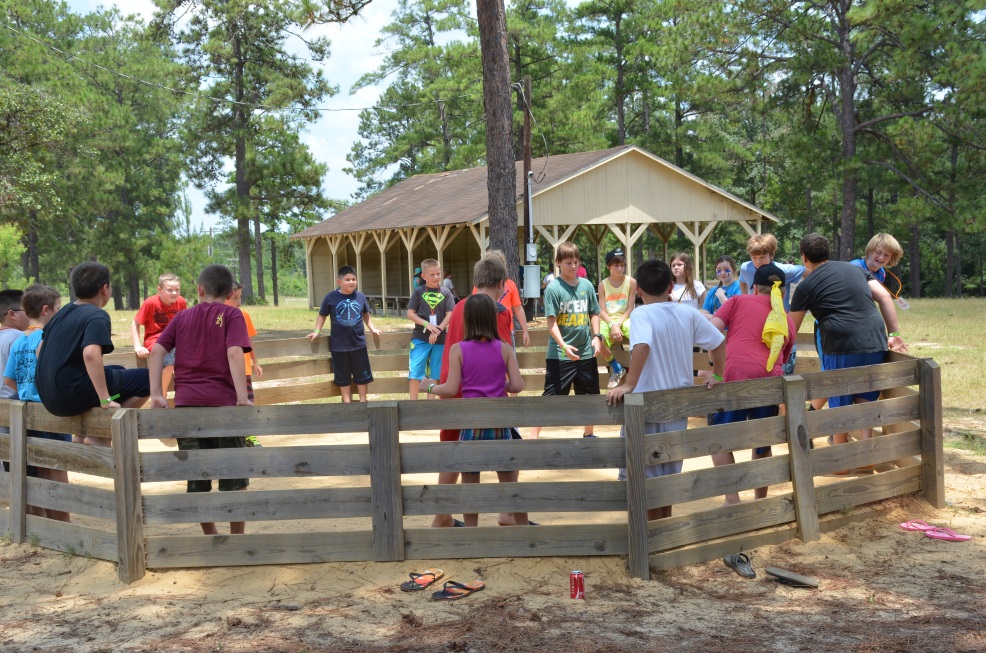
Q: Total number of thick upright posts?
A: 6